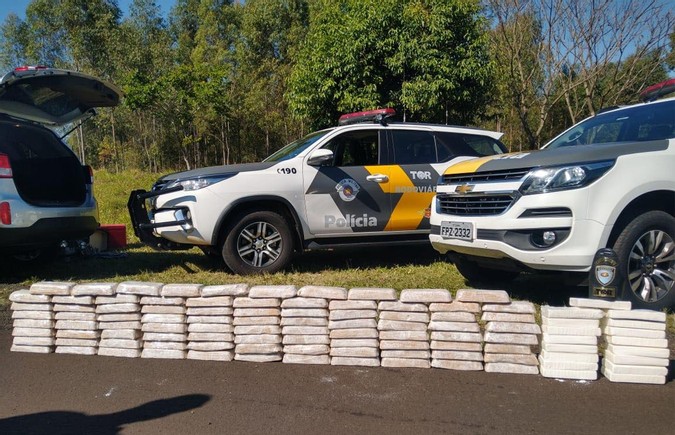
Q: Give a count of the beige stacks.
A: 11